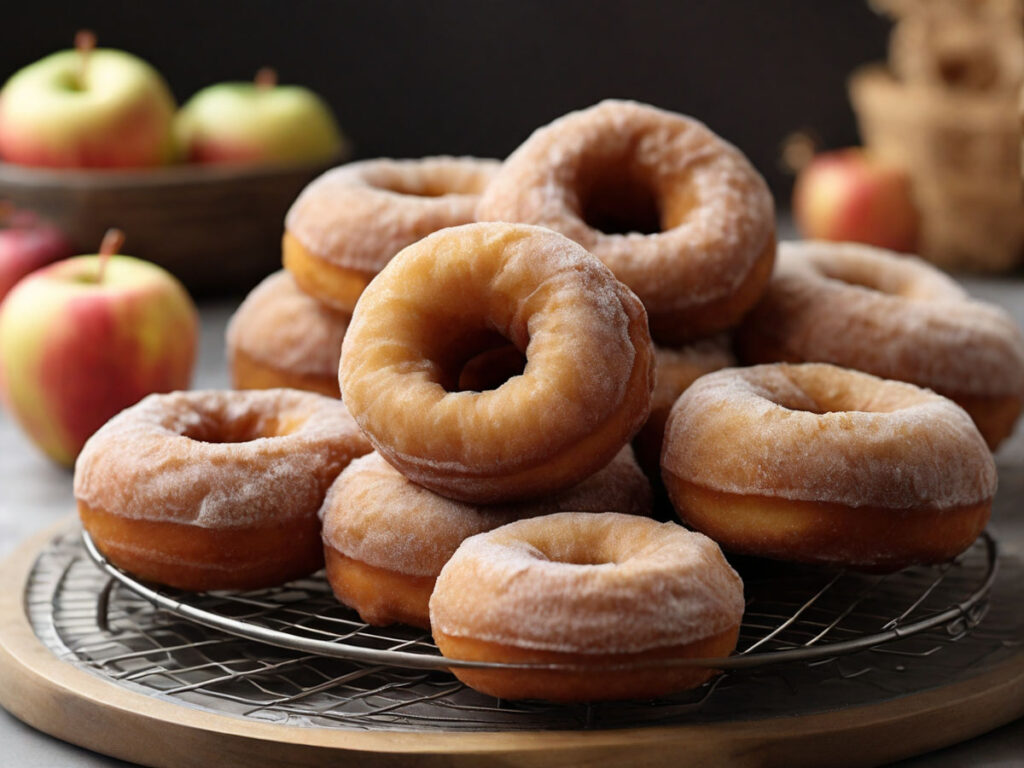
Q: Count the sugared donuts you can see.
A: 10